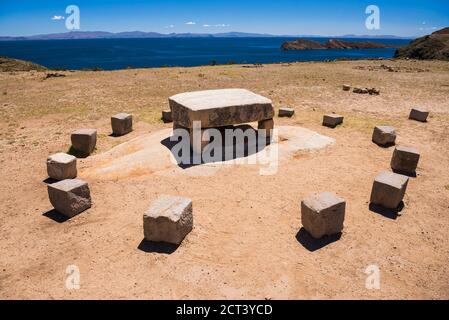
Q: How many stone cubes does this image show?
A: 13